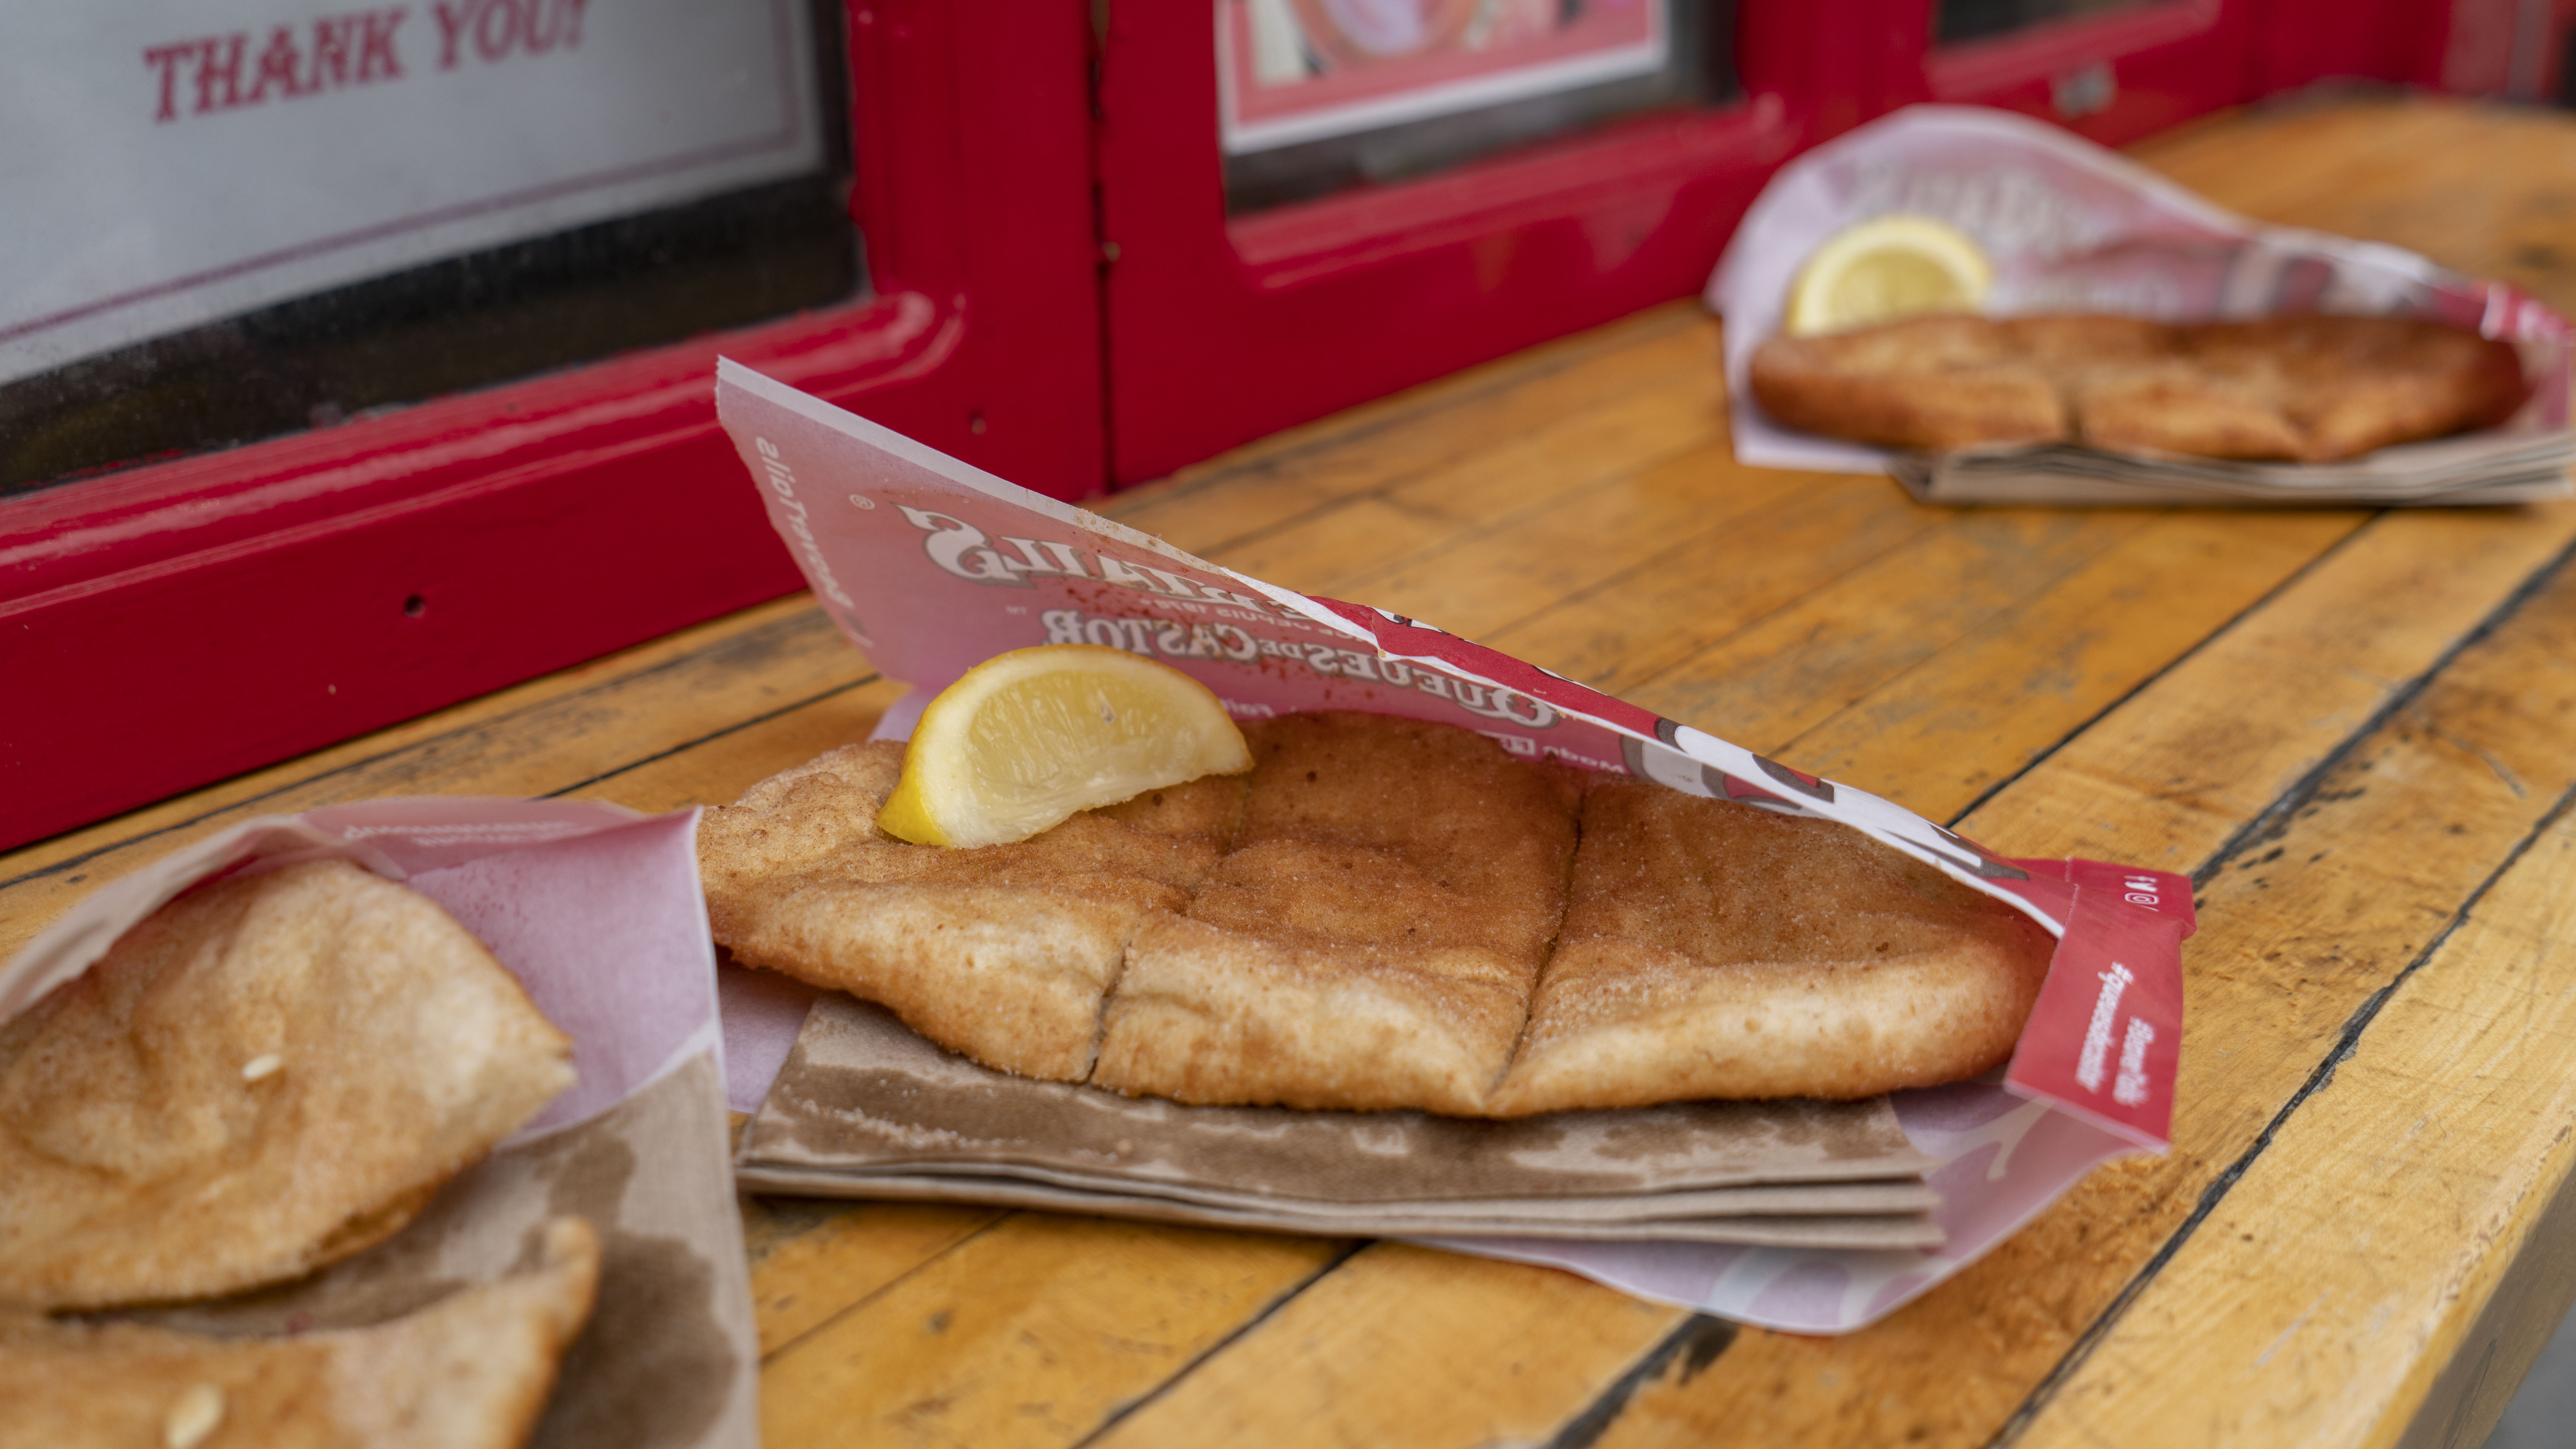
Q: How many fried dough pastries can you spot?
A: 3